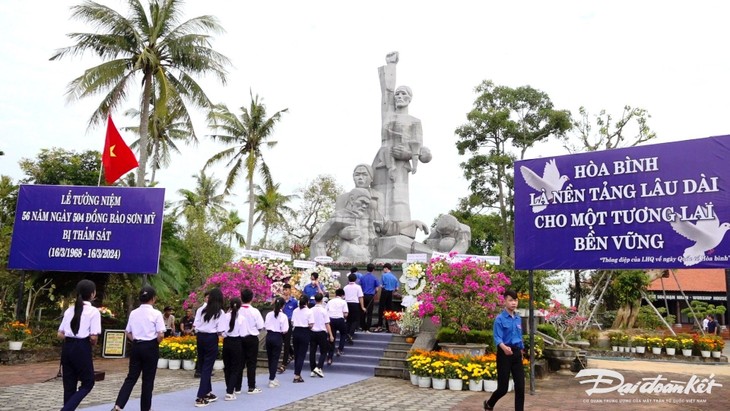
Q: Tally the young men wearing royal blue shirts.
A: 6